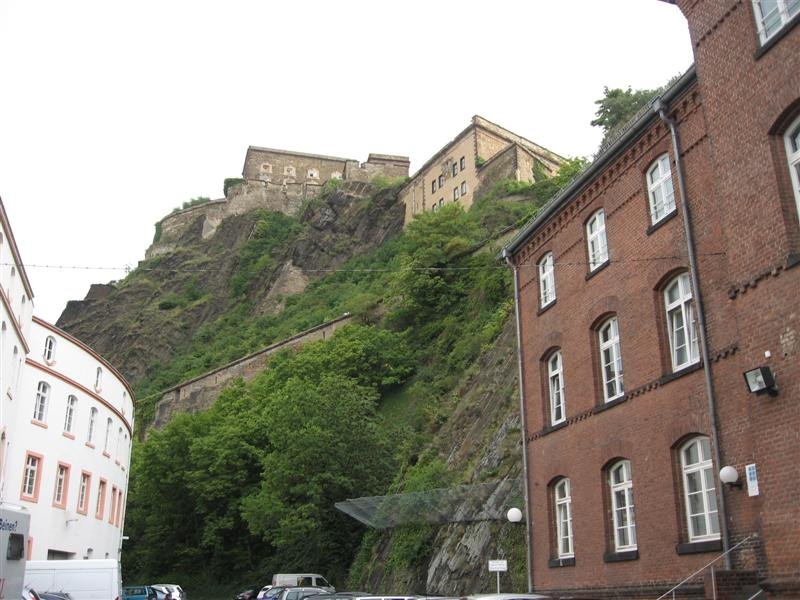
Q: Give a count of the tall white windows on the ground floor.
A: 3